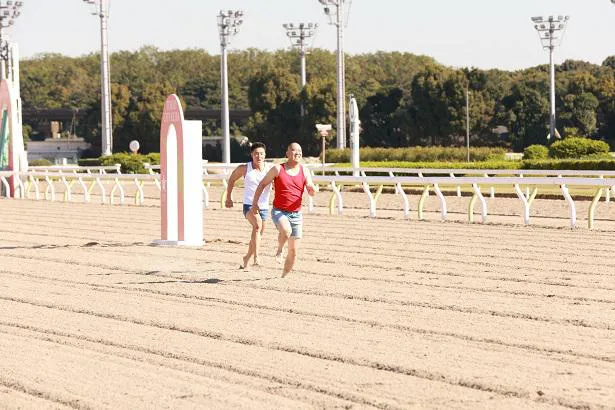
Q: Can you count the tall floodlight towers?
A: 6